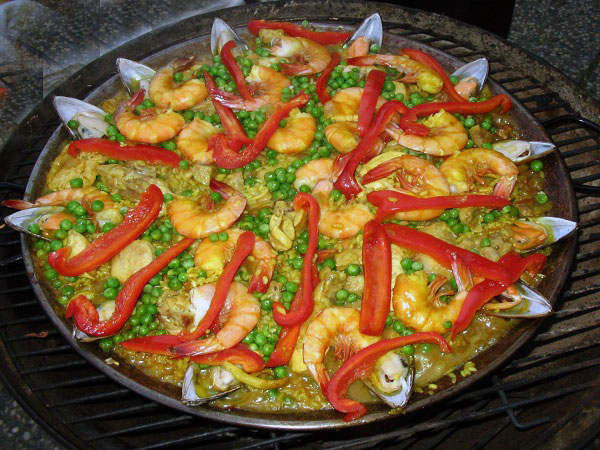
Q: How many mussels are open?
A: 12